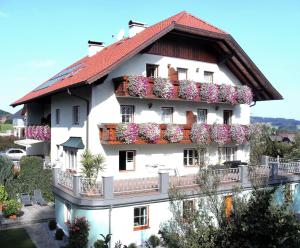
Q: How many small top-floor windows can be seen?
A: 3